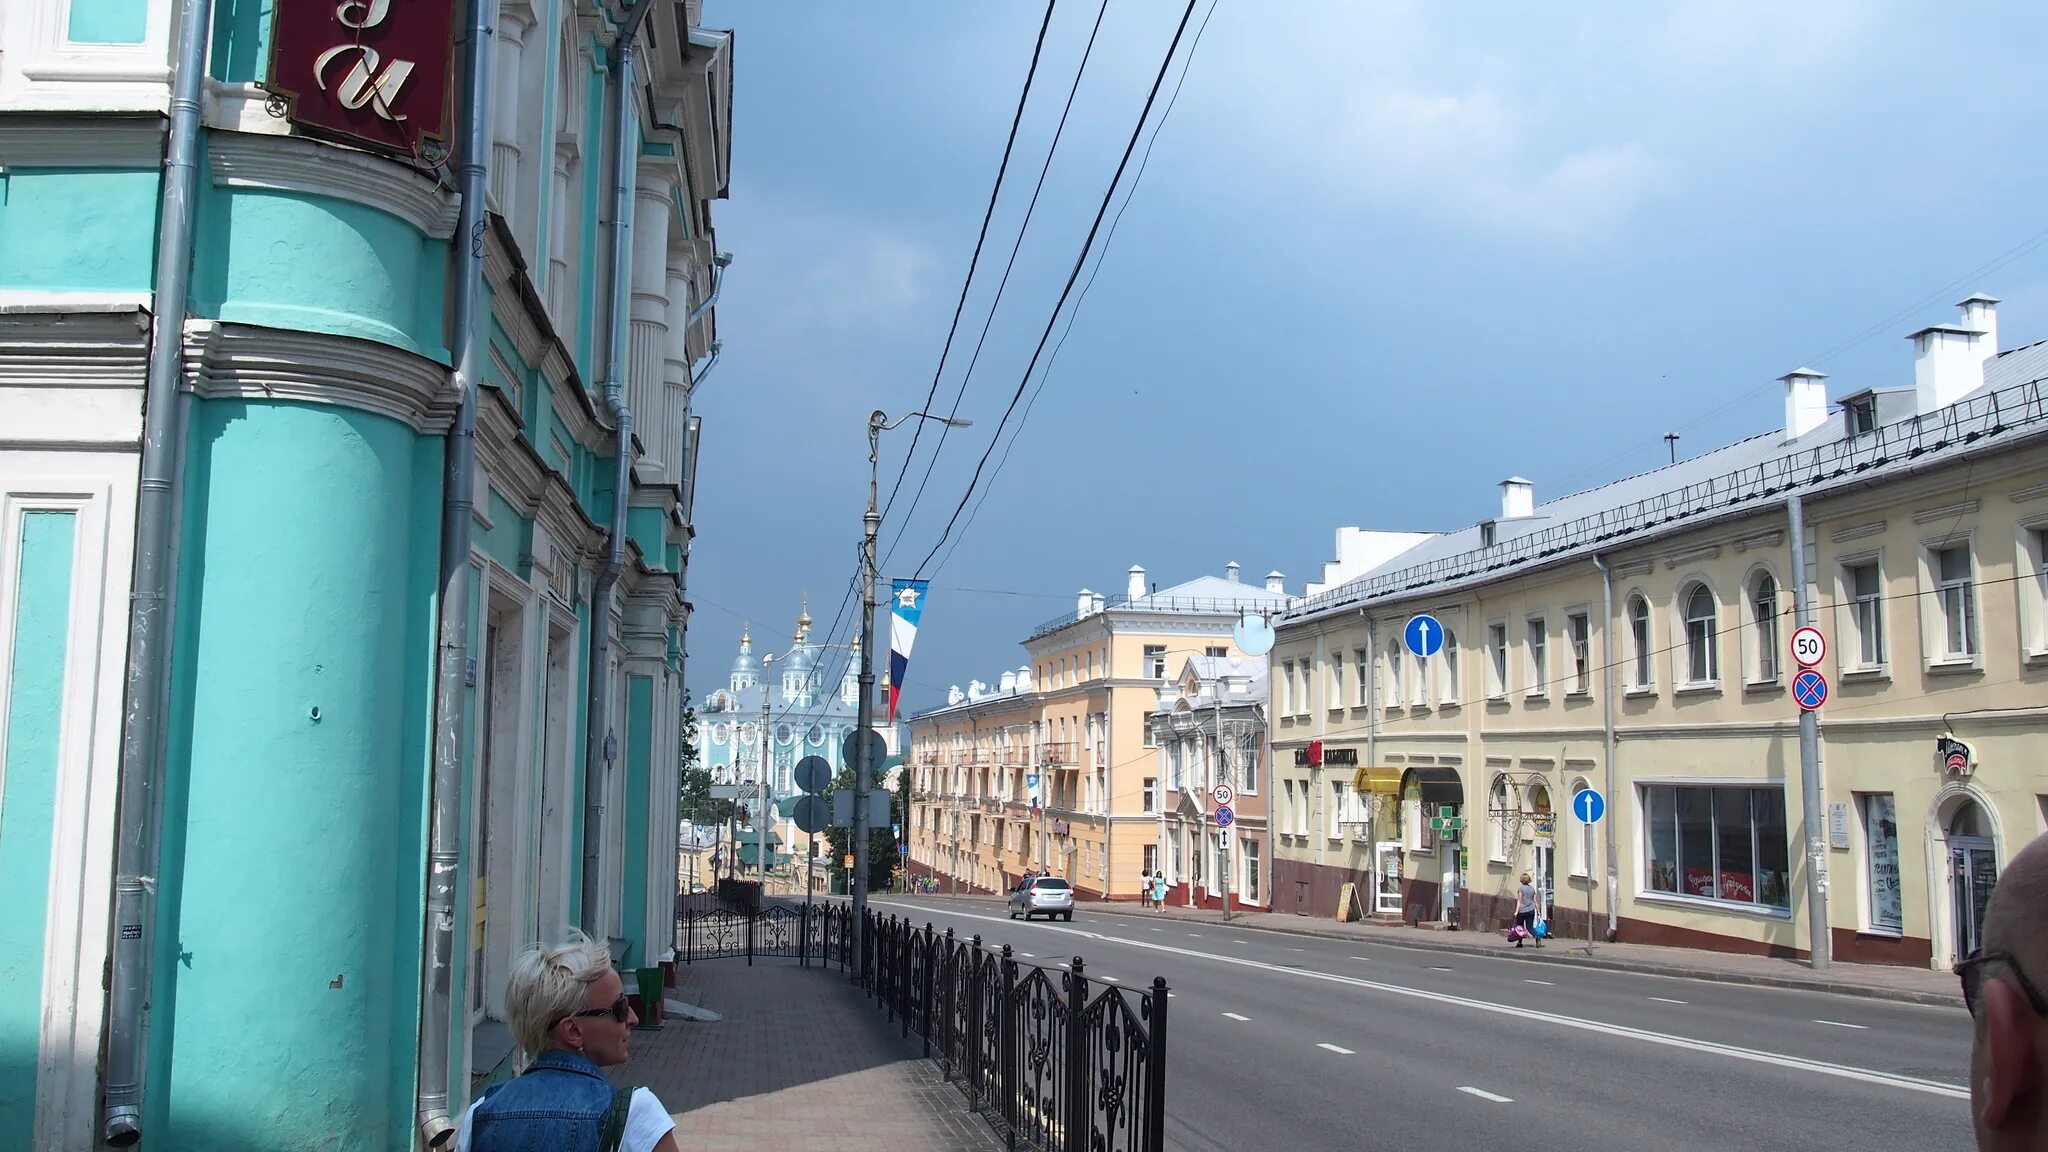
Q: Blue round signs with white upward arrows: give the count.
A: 2